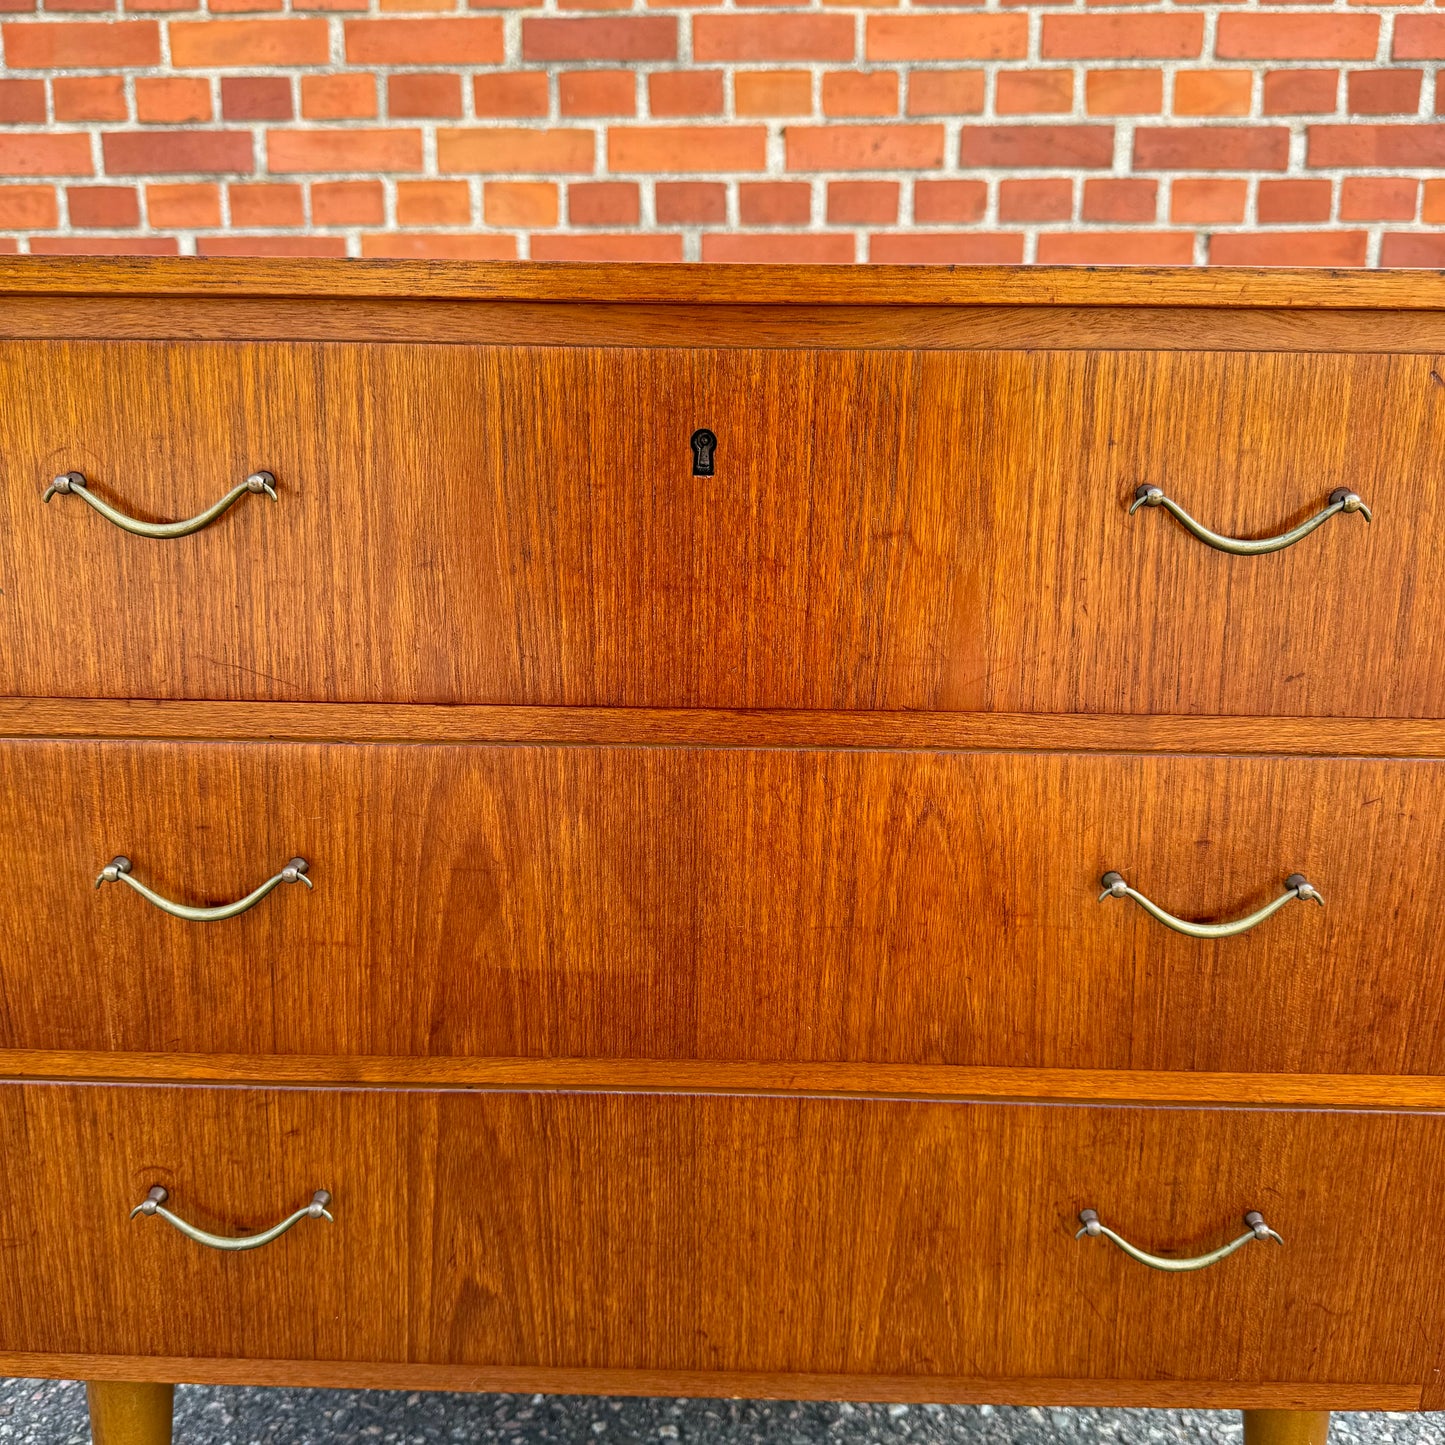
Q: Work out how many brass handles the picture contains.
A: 6